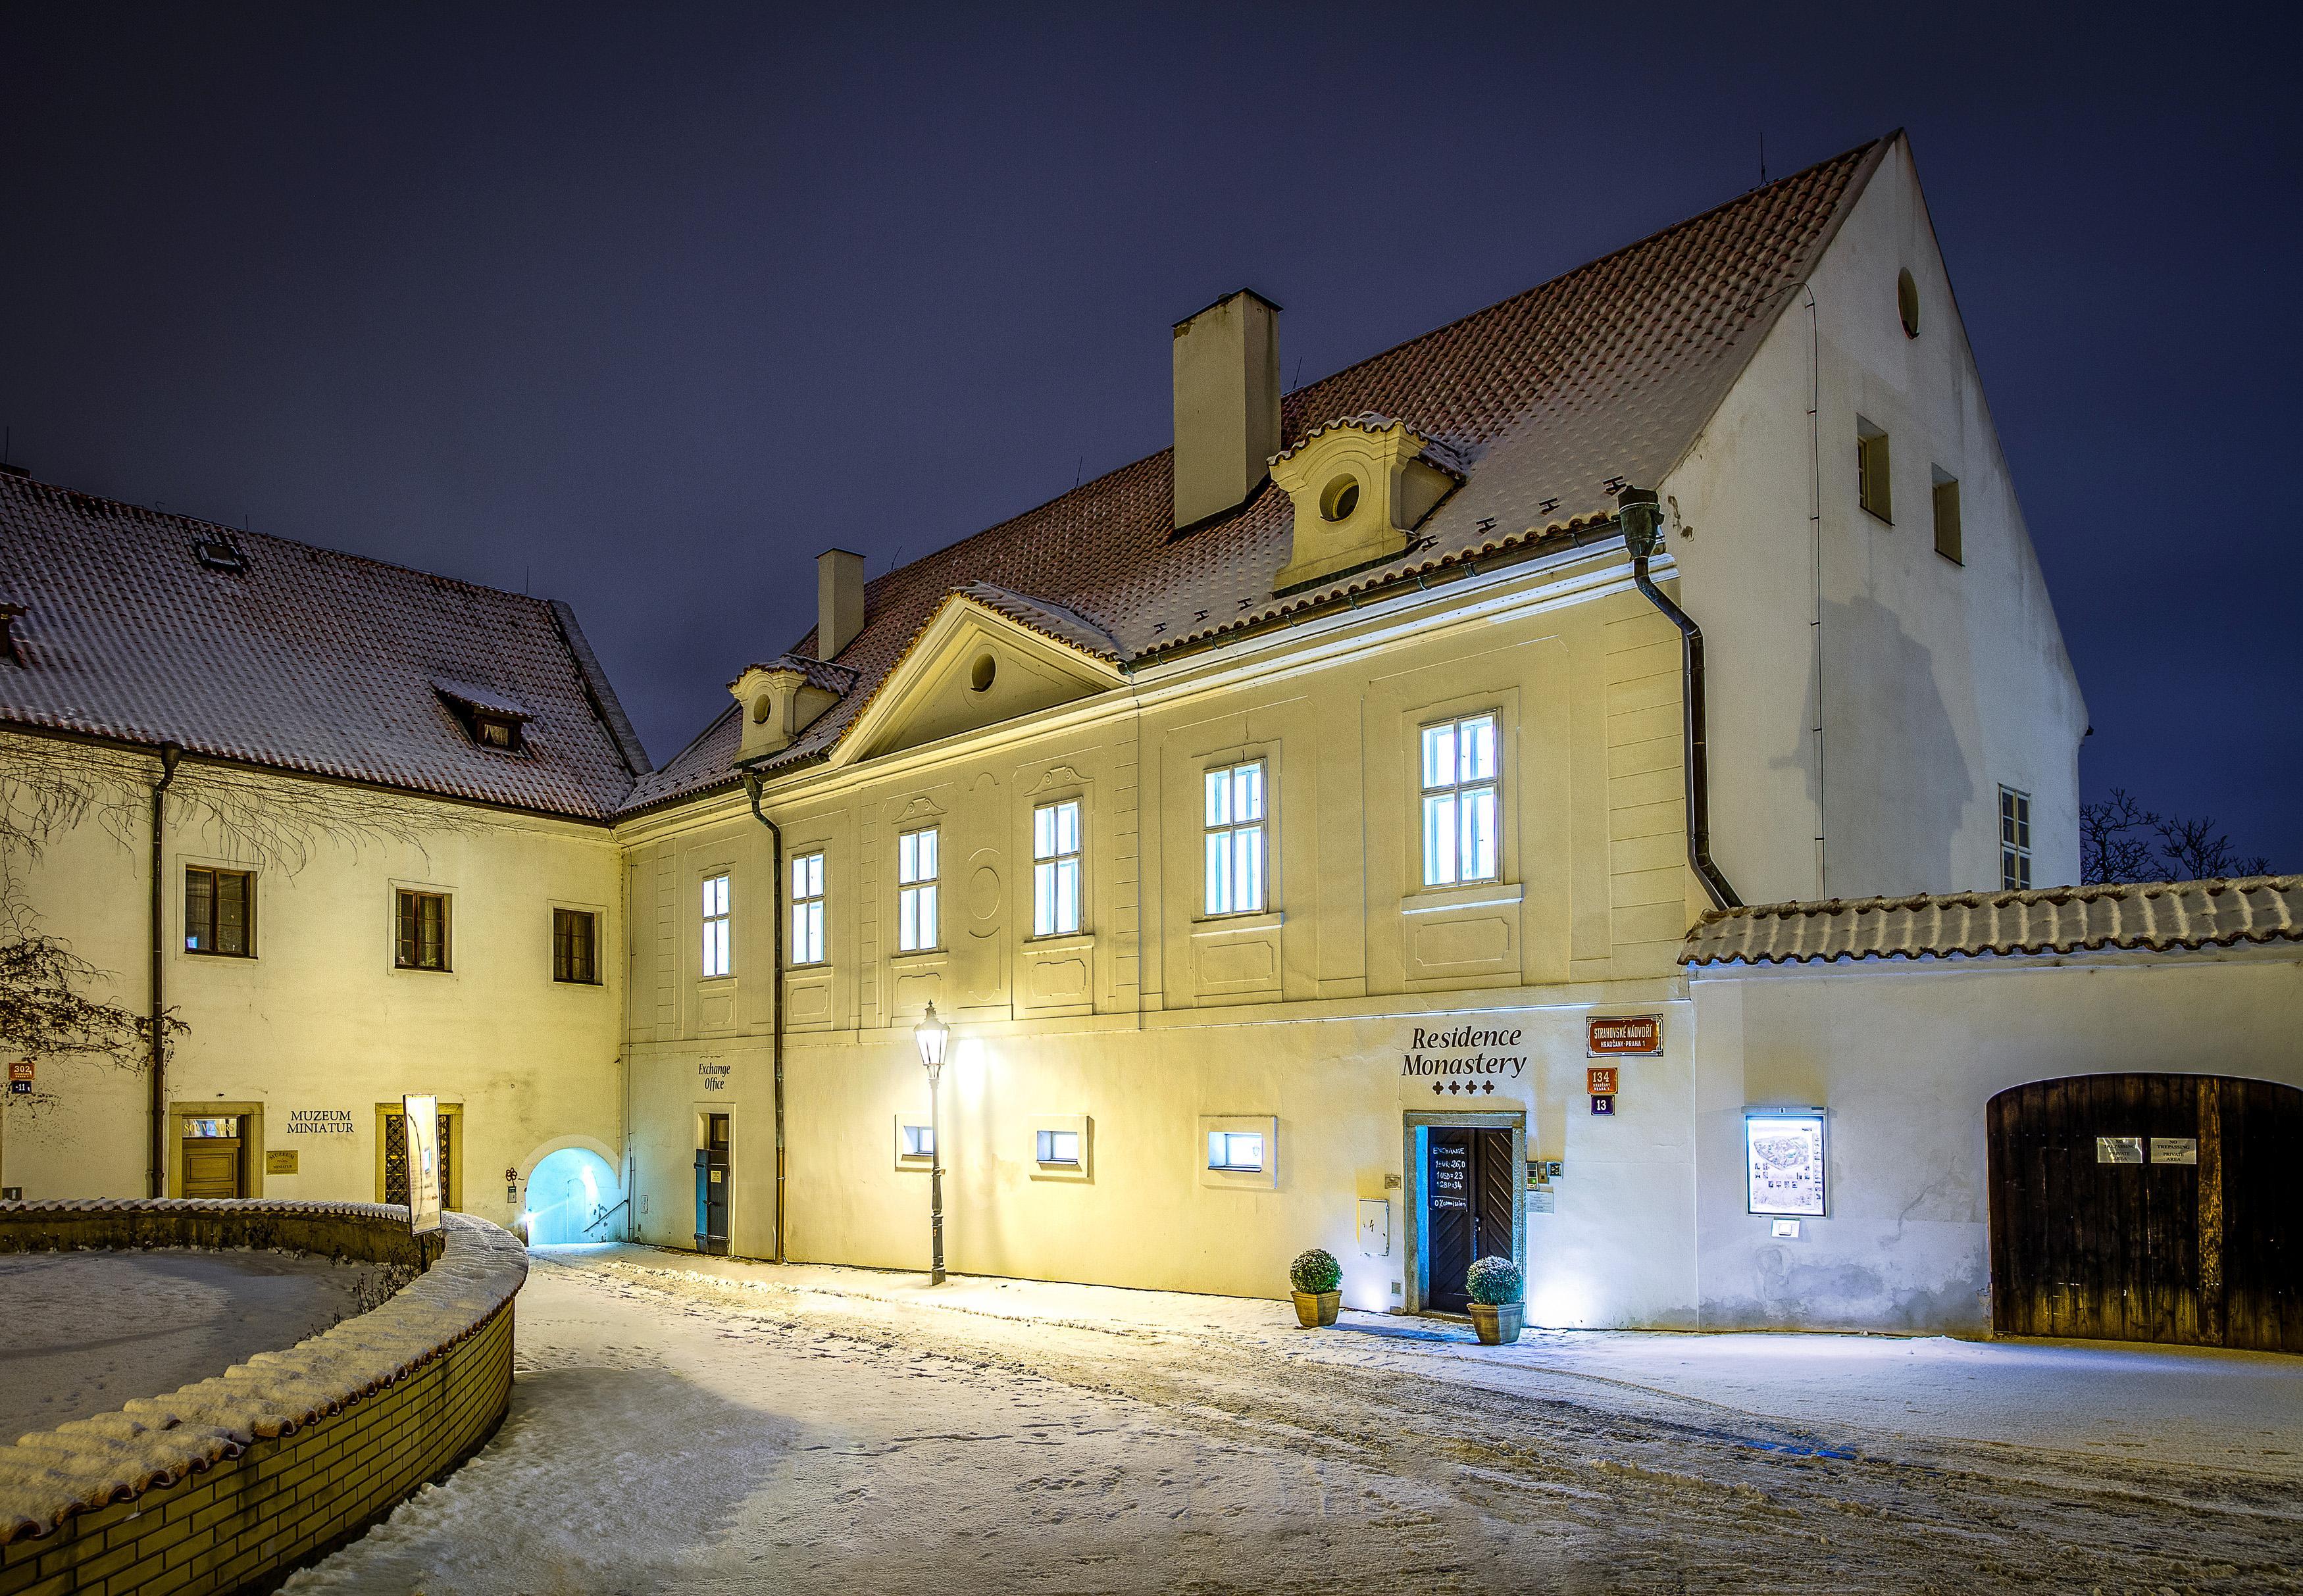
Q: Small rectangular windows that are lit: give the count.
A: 3